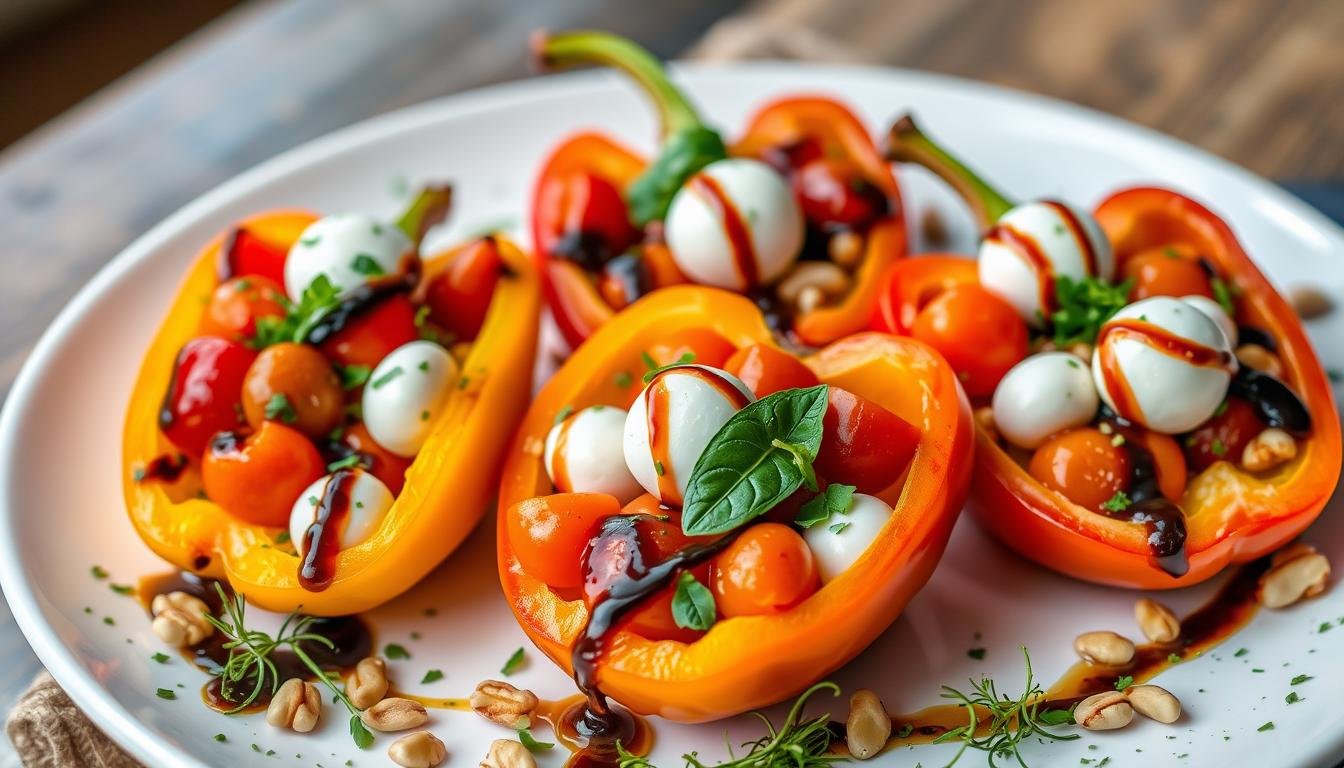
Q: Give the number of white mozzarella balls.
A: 11